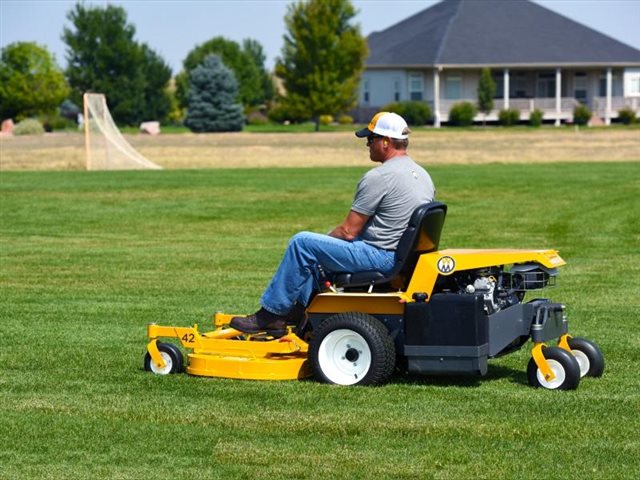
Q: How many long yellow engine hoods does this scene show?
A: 1